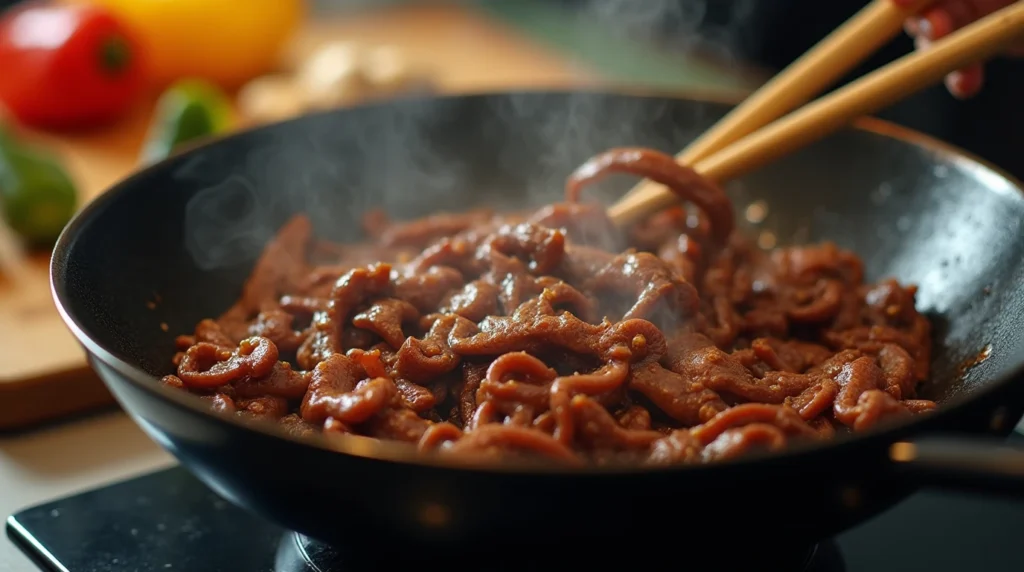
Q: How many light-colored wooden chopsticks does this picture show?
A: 2